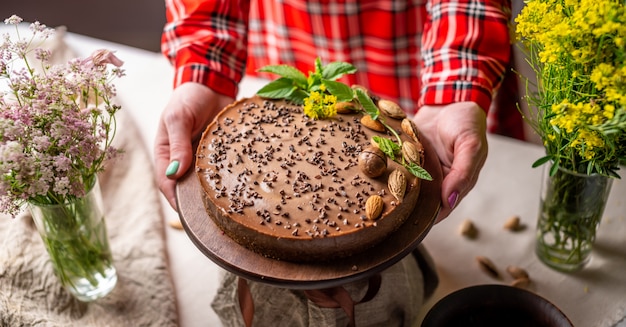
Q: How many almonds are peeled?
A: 3